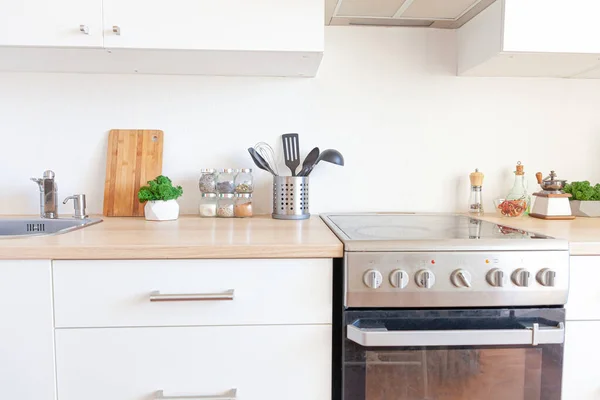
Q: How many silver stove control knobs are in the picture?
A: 7